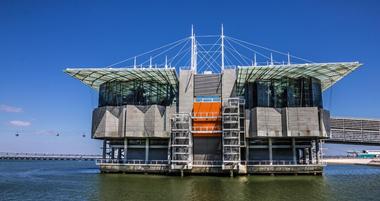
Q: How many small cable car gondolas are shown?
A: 3